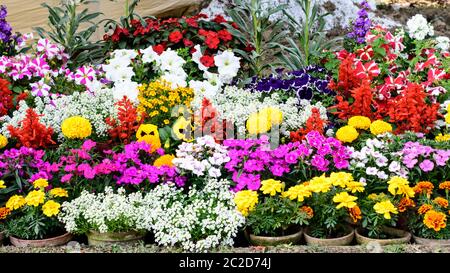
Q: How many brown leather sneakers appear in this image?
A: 0